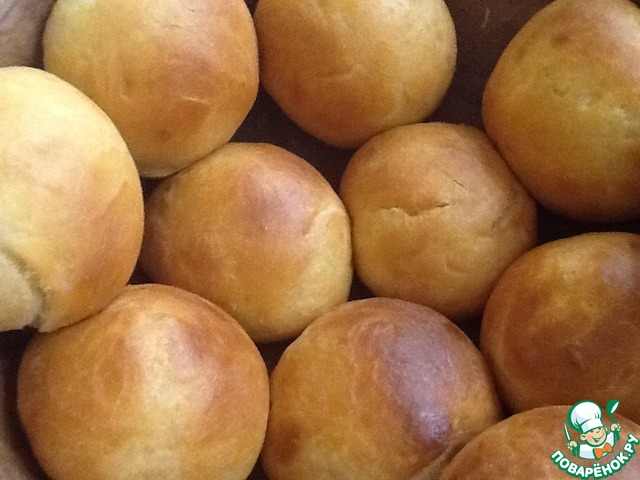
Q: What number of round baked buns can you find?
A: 10